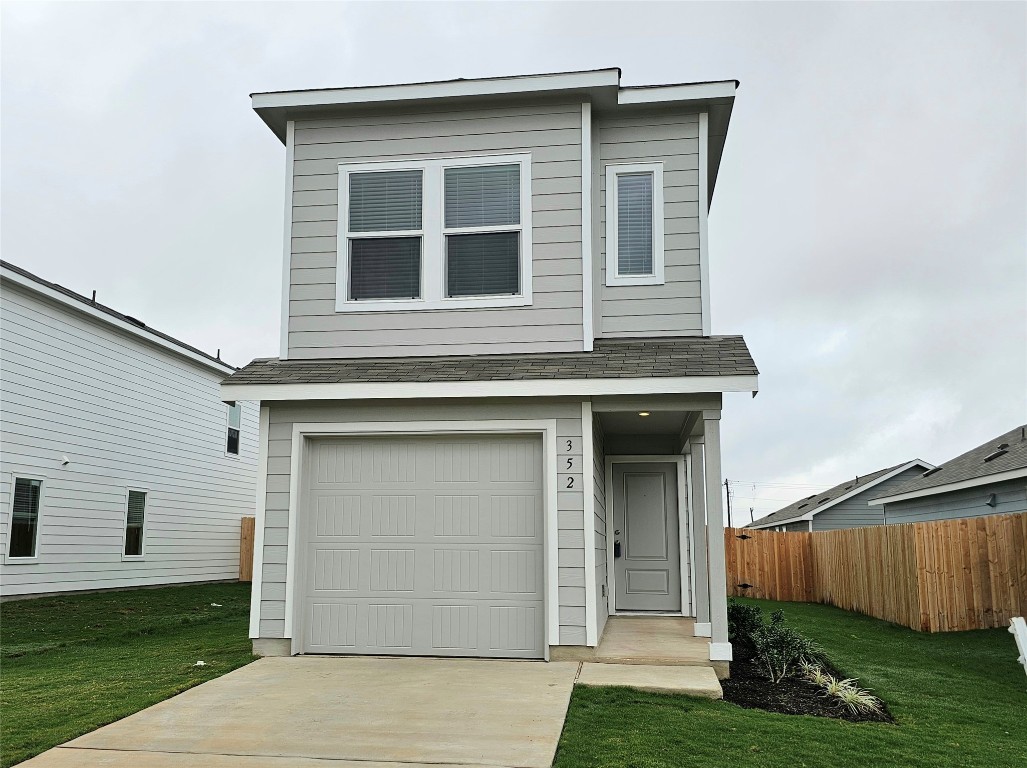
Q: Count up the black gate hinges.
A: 2